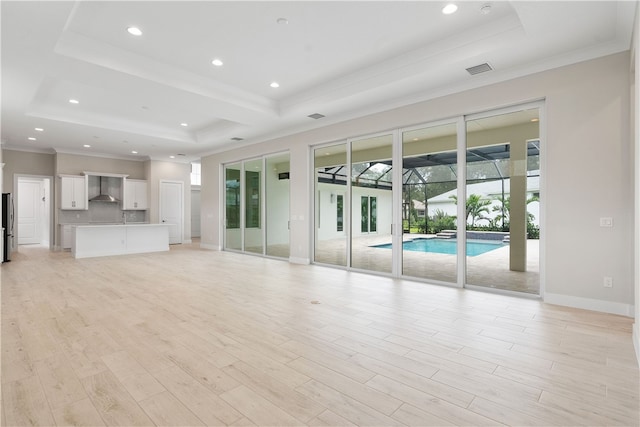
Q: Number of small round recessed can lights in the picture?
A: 11